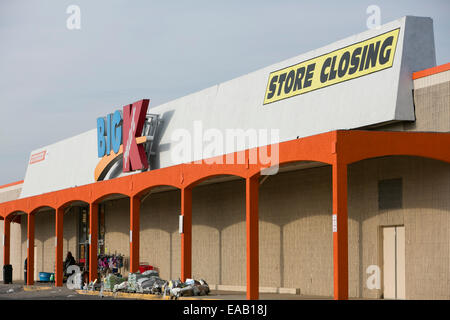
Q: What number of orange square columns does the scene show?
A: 8